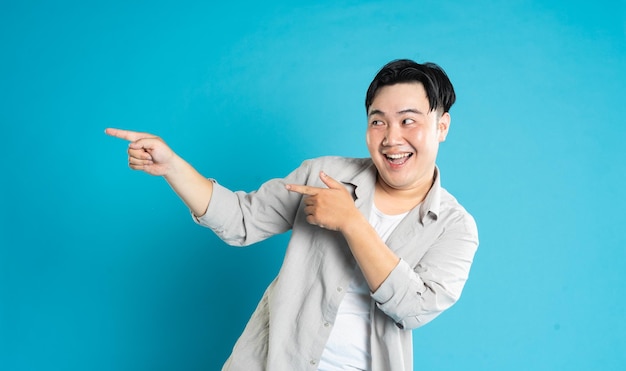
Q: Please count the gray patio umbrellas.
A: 0